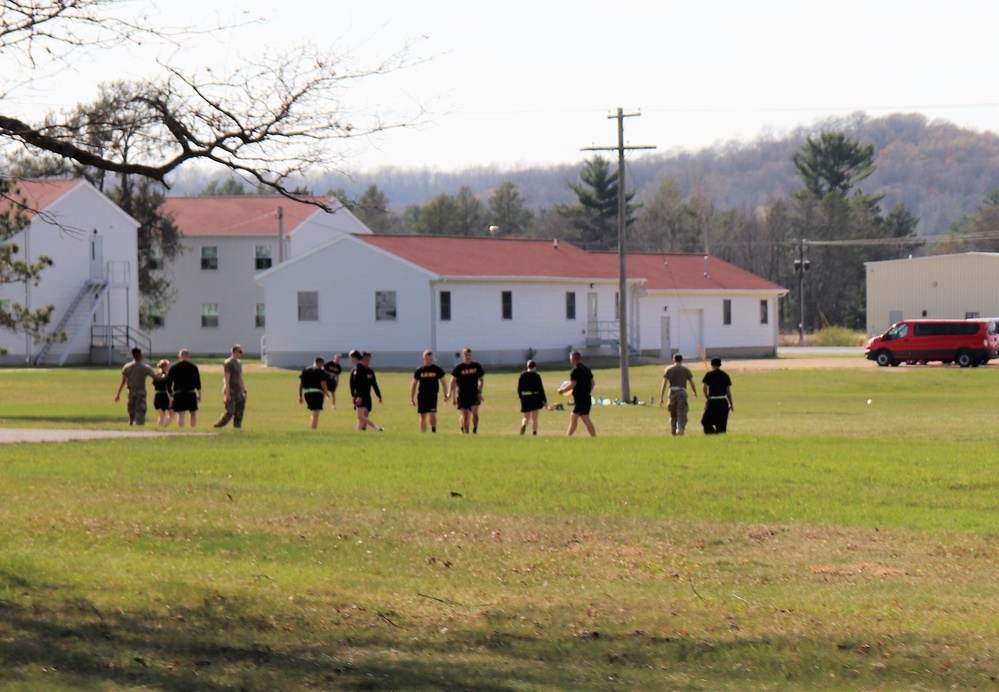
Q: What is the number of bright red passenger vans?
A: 1